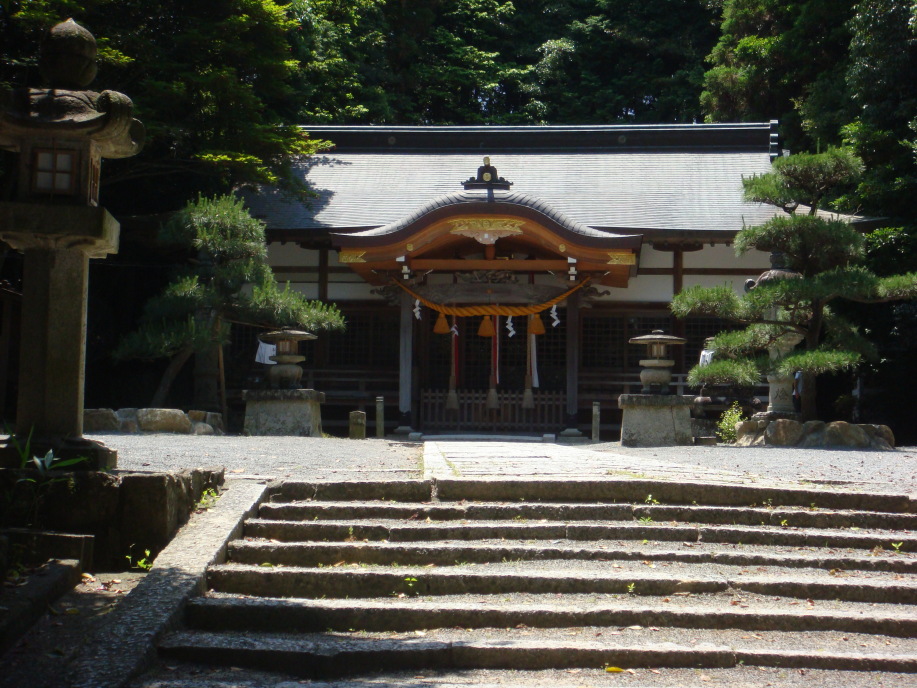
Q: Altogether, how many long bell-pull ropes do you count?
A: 3